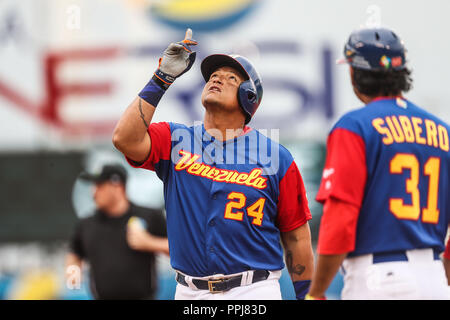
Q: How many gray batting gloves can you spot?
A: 1